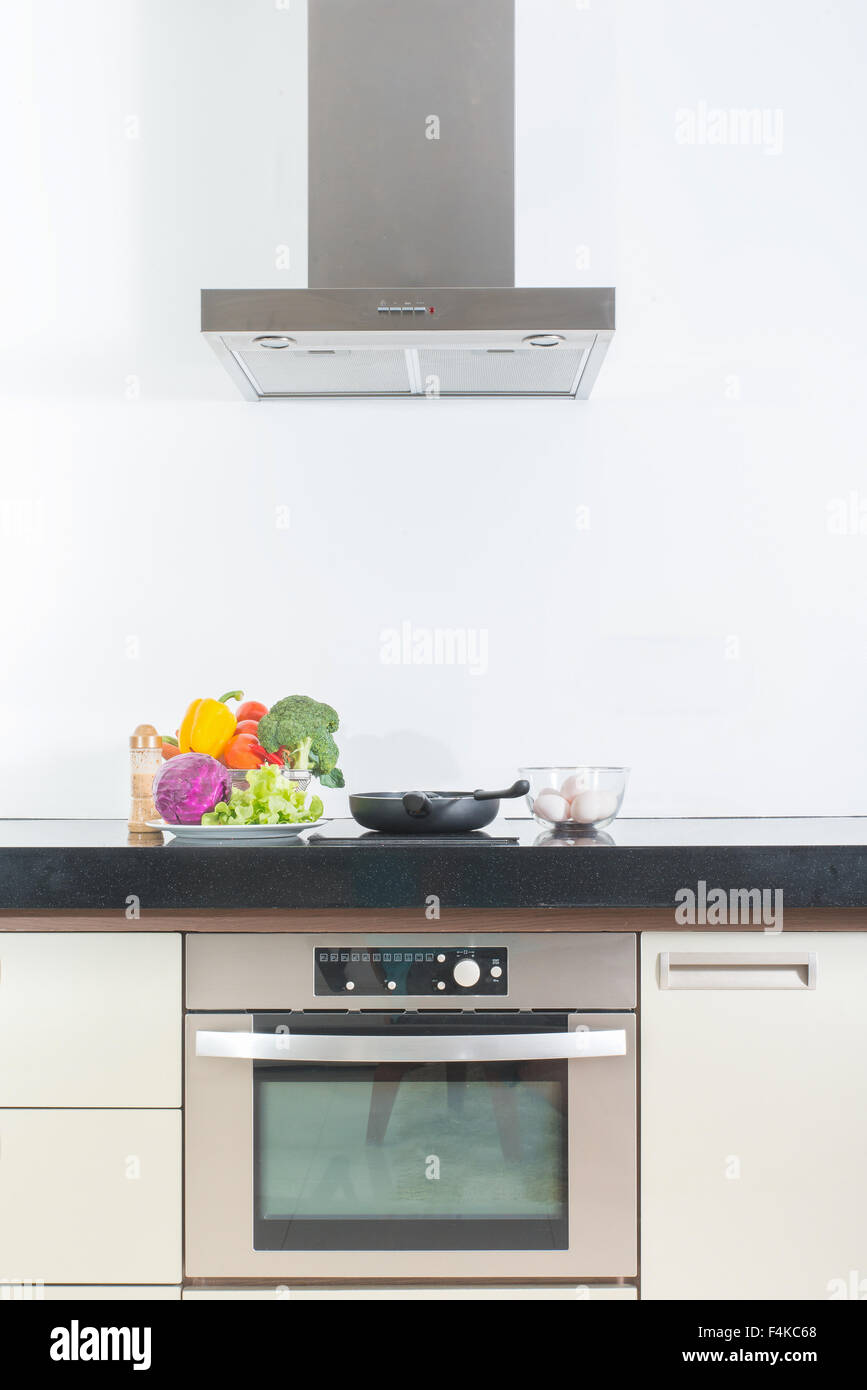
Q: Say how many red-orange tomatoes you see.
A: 3